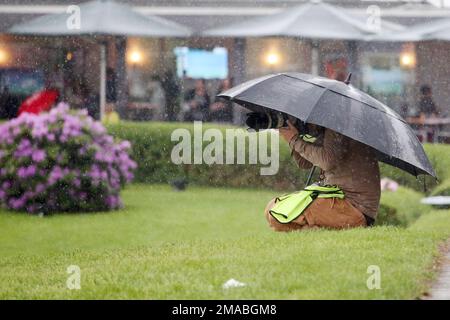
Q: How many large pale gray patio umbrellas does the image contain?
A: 3